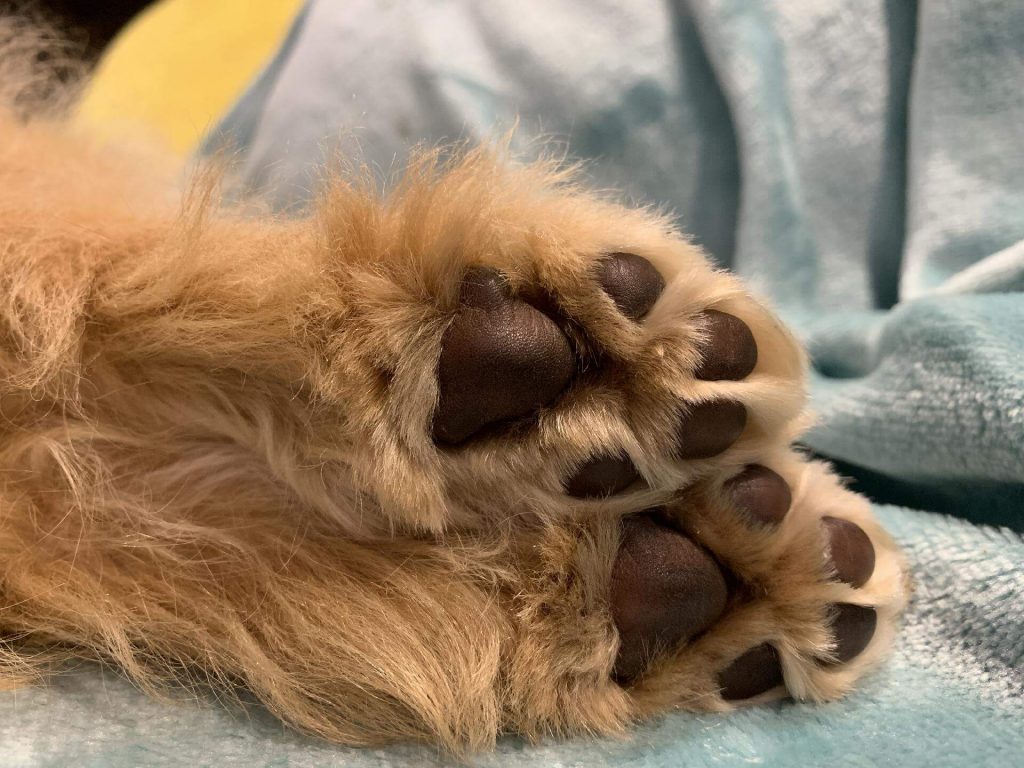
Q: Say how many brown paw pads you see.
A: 10